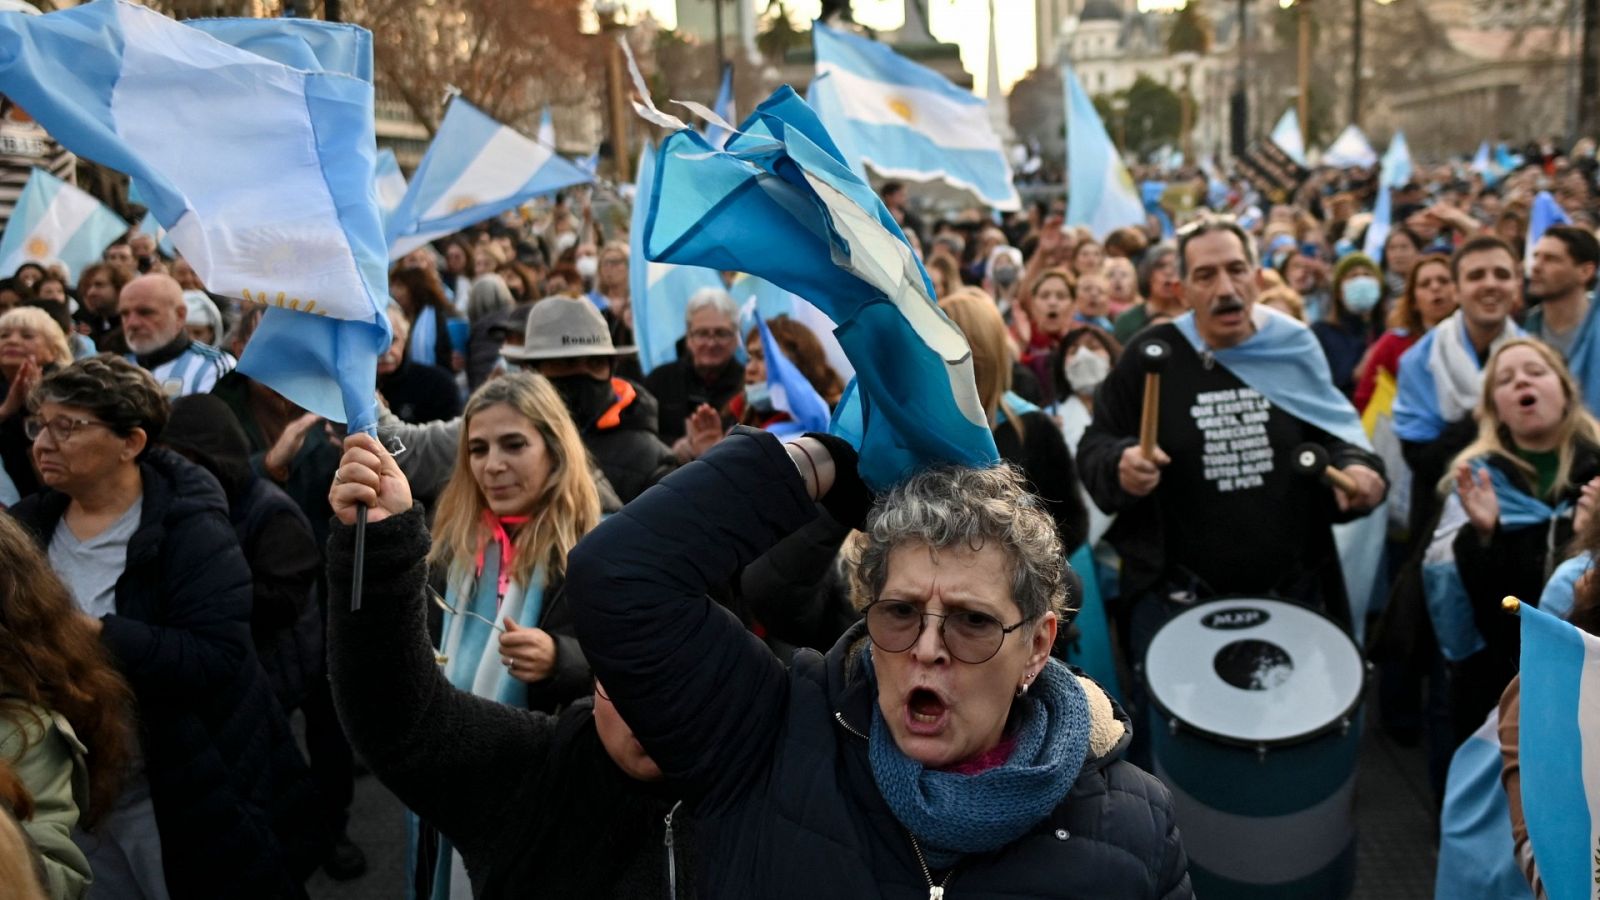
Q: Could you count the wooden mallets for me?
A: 2